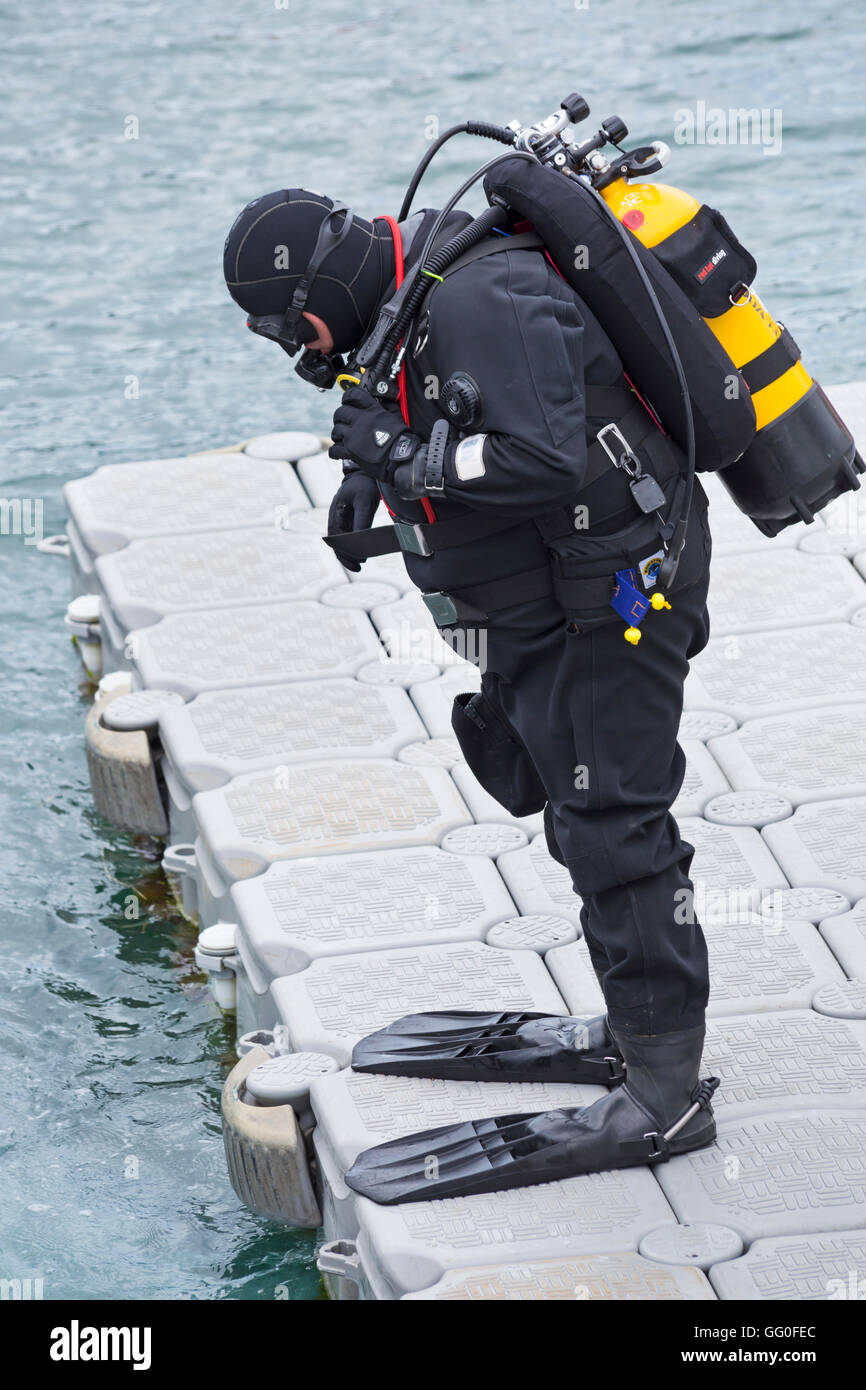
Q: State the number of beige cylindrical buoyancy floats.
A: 2